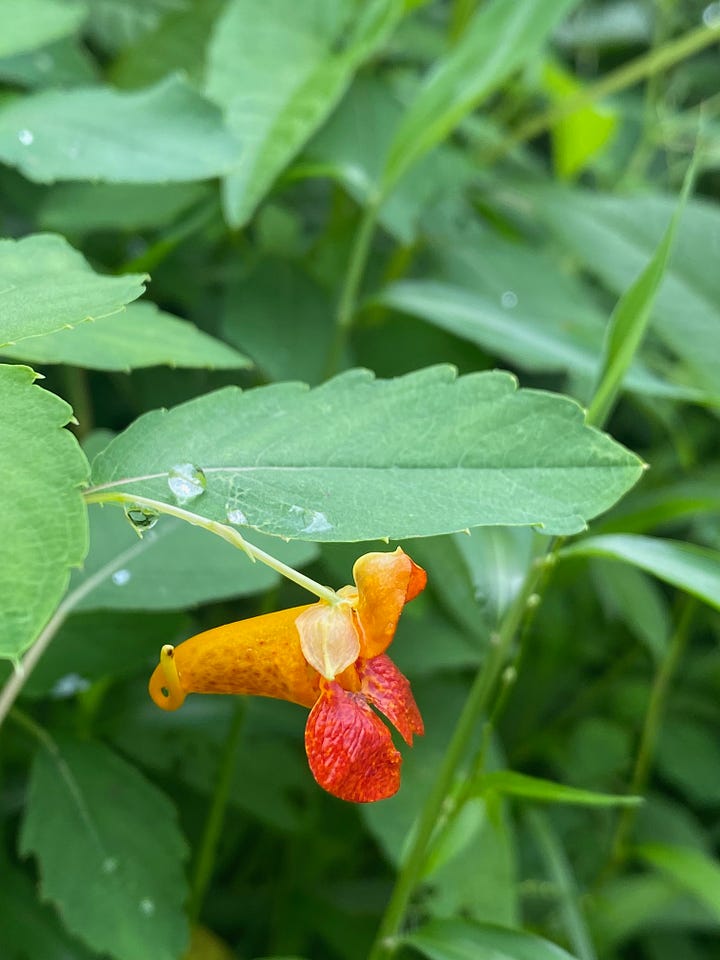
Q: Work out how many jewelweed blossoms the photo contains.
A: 1